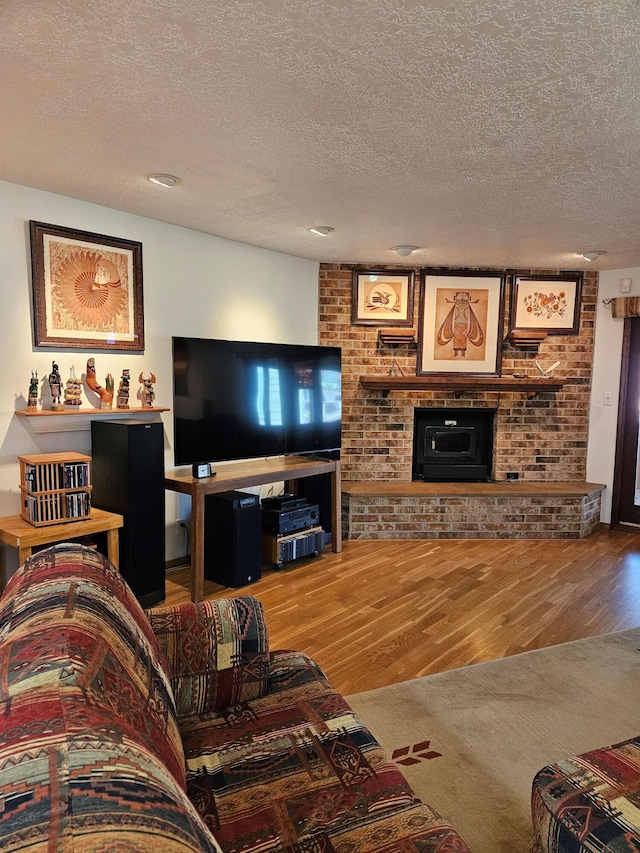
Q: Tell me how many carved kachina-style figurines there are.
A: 6